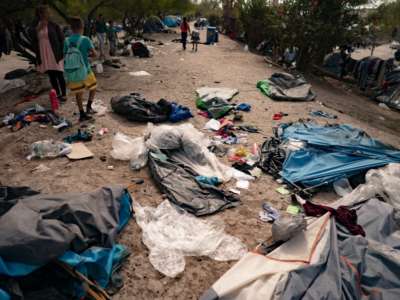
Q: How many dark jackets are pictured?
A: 1